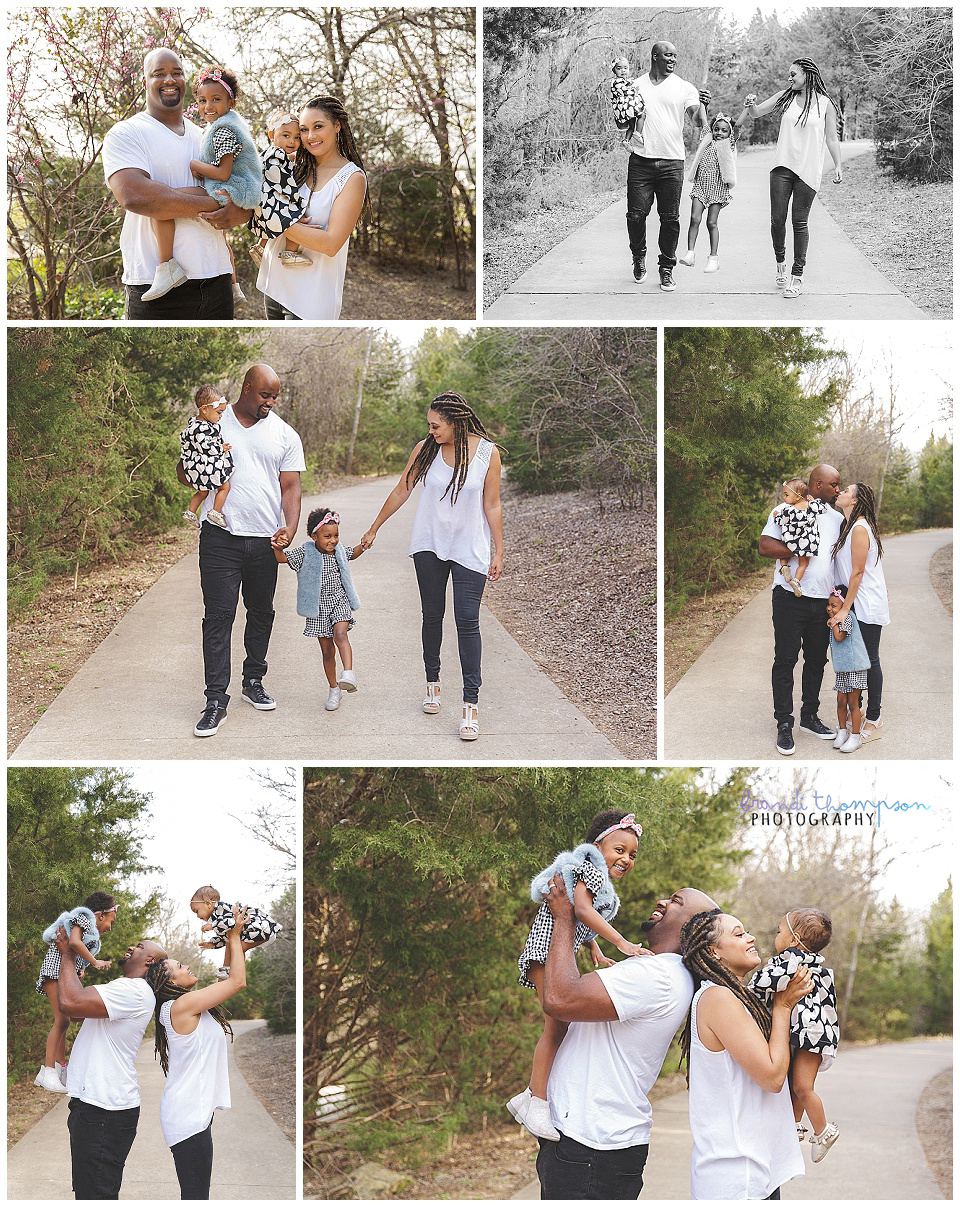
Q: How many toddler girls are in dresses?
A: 2